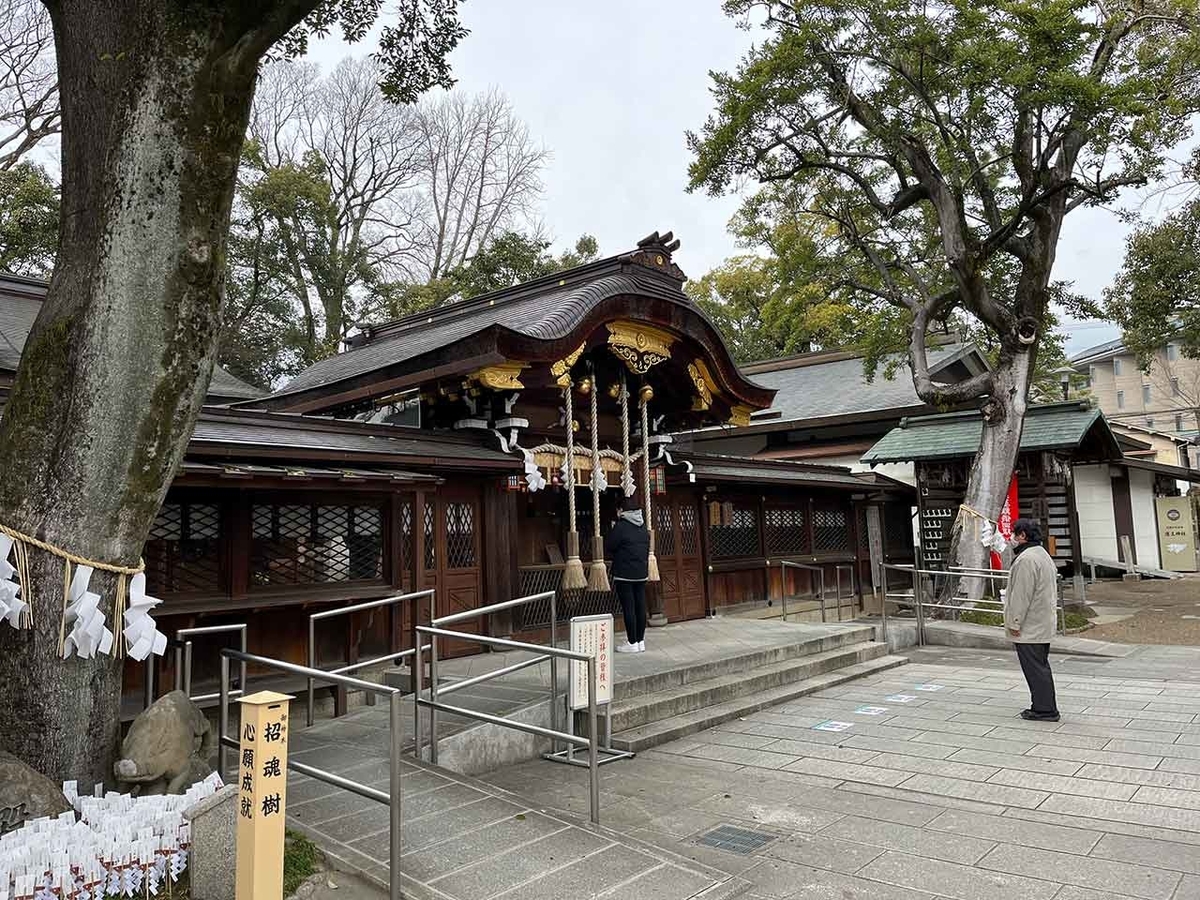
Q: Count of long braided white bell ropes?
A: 4